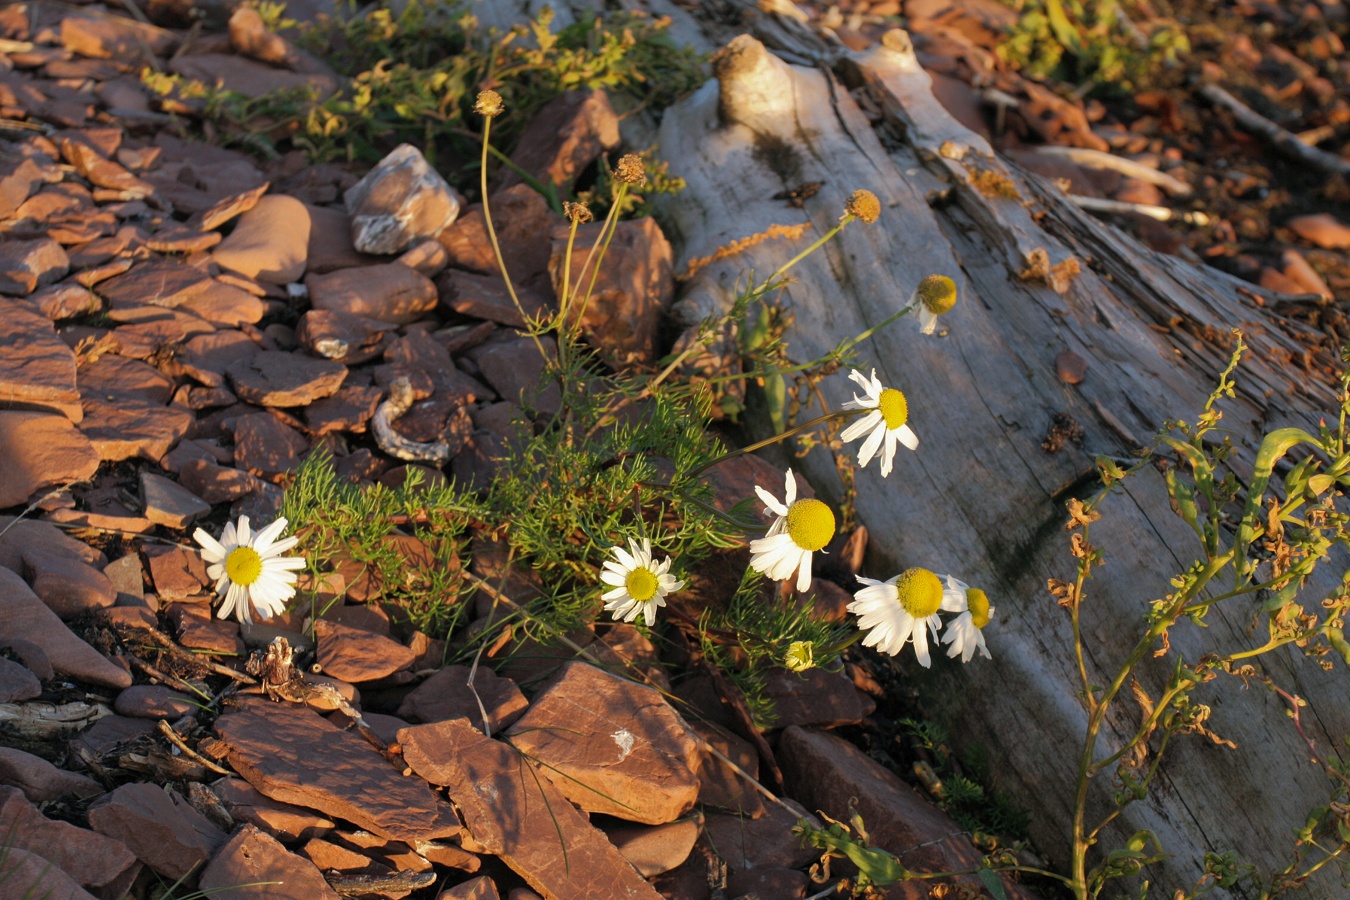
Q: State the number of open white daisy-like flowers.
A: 6